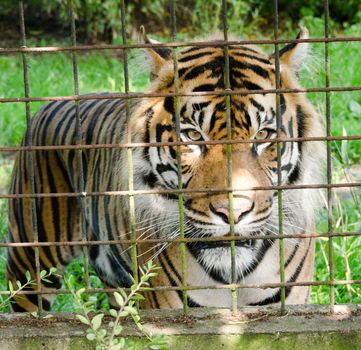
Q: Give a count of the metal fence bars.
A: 13